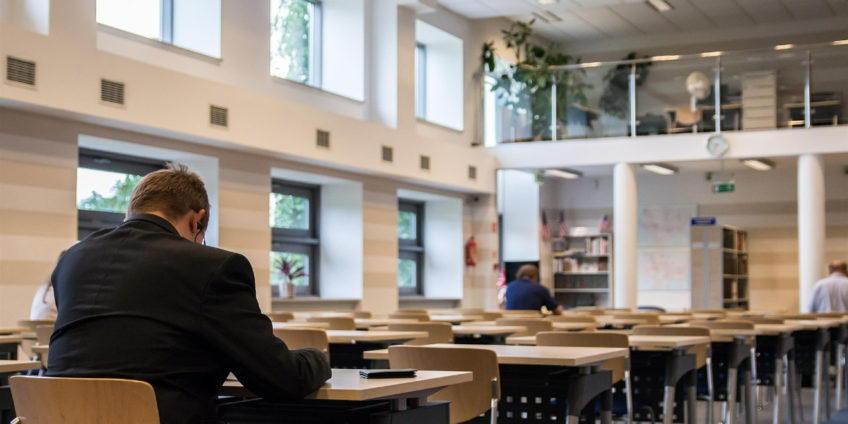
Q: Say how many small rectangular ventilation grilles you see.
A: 7